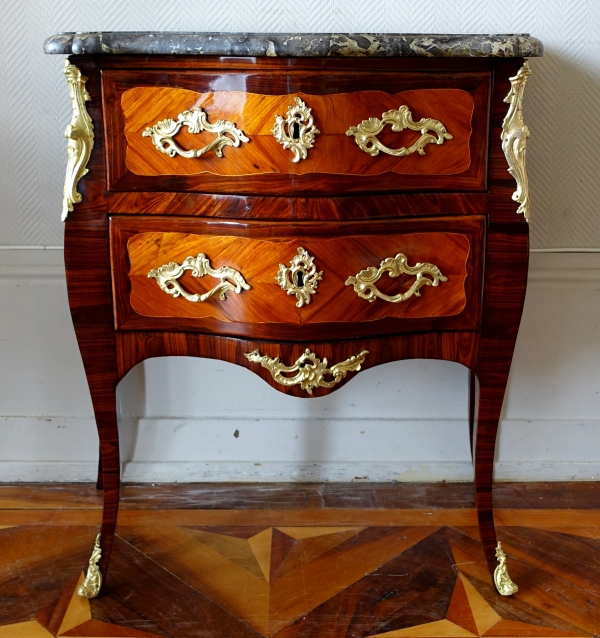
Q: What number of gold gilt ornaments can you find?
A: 11